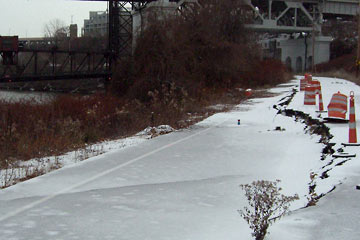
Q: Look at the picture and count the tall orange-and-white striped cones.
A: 2